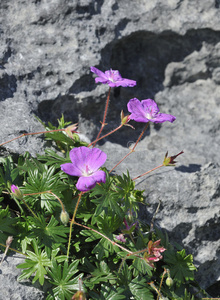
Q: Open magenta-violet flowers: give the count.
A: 3